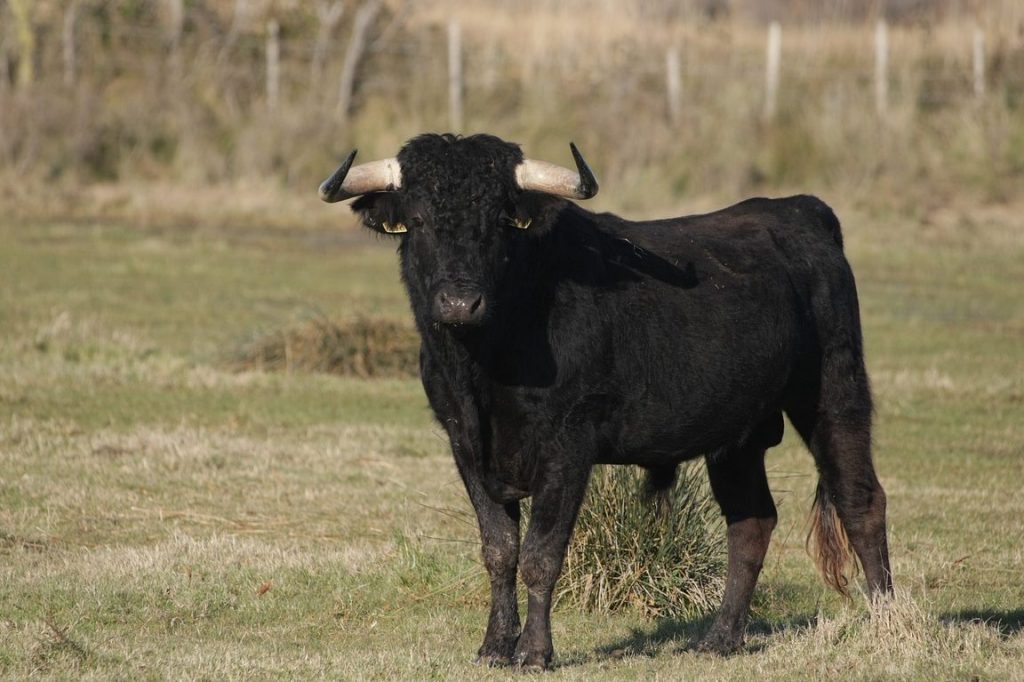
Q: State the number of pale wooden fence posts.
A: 6